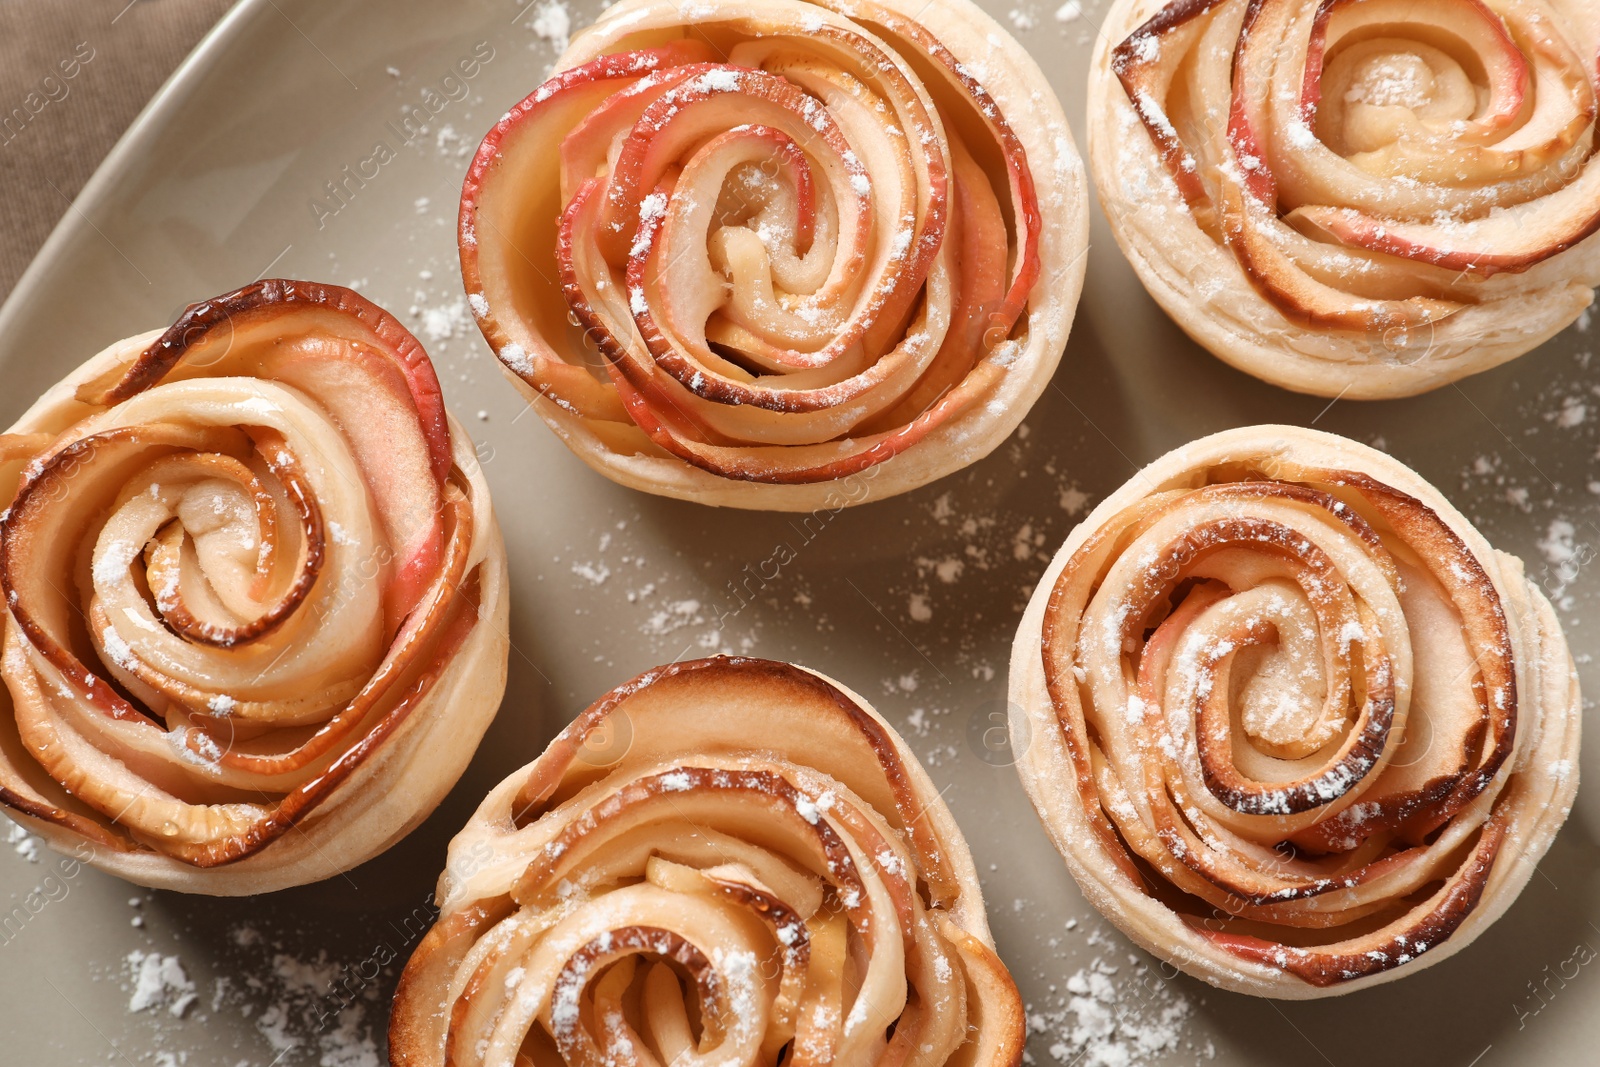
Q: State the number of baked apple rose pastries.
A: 5